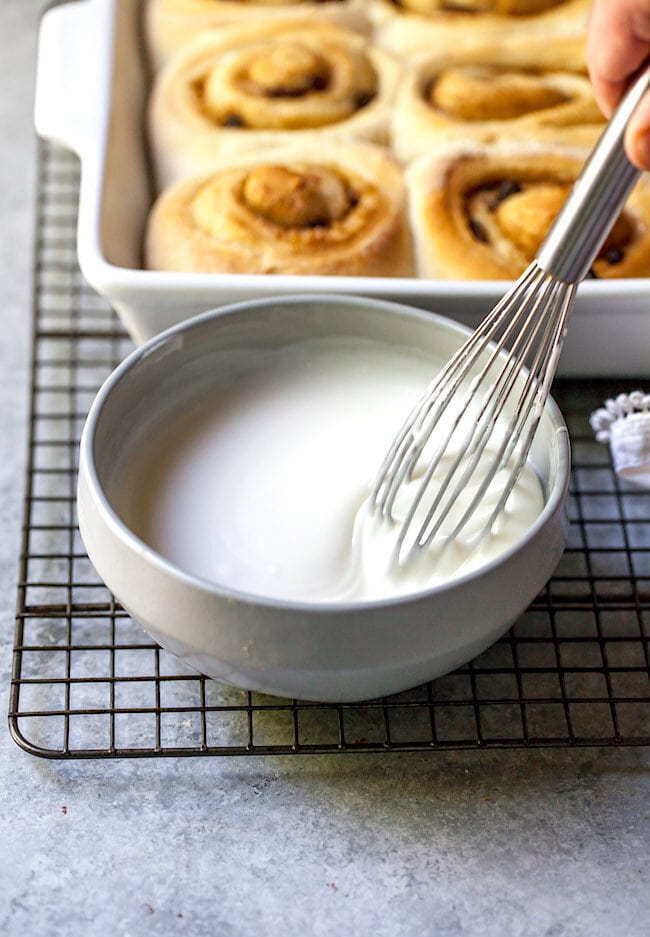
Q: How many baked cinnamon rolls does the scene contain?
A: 6